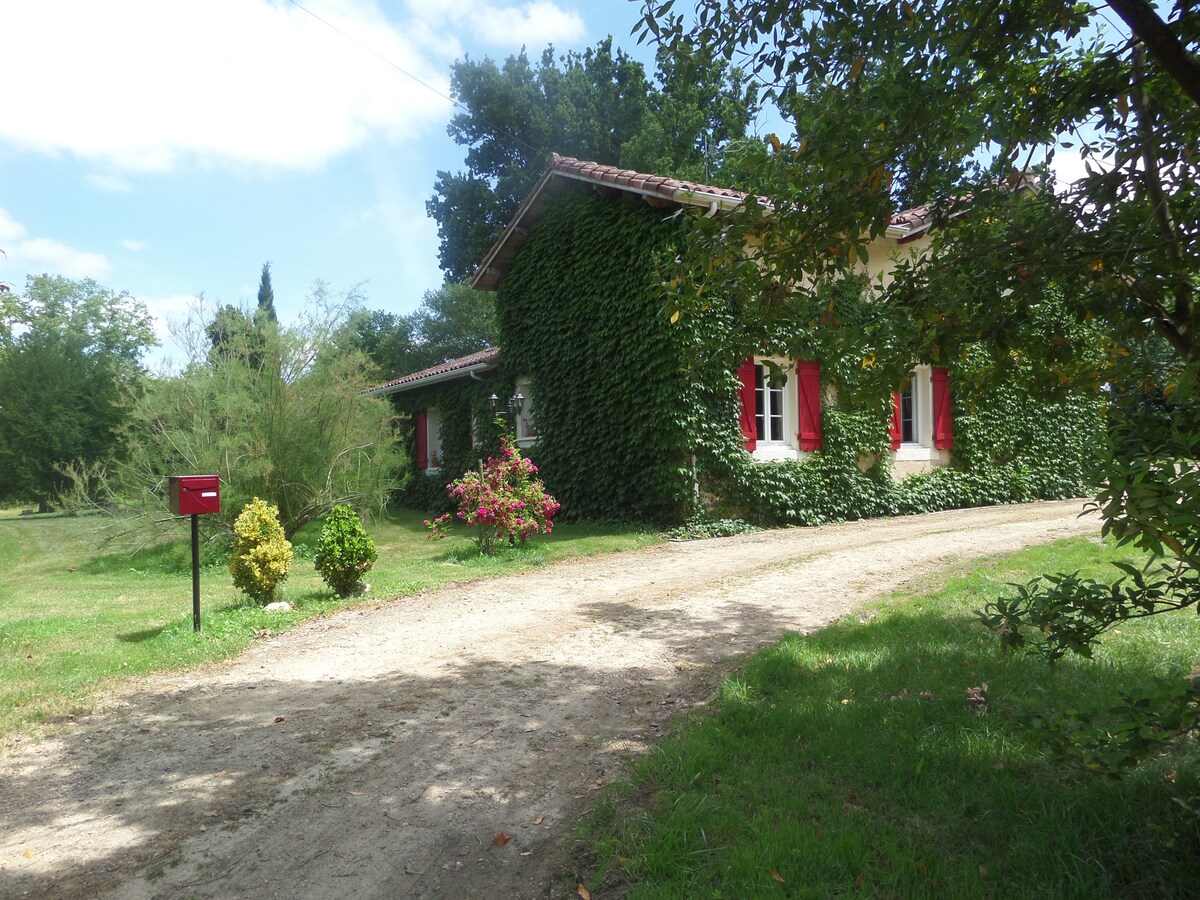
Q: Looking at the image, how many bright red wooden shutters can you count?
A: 5